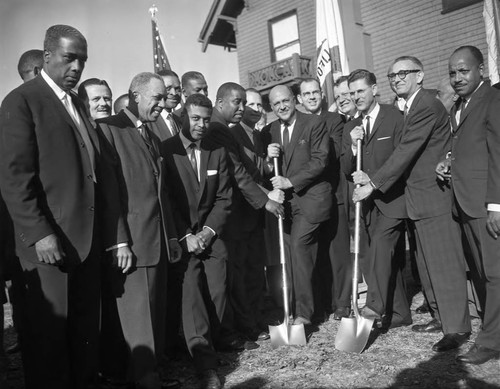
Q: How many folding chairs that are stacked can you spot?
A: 0